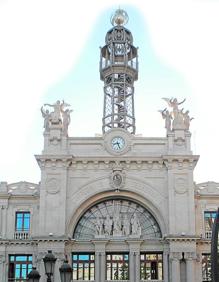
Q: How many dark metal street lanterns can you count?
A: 3